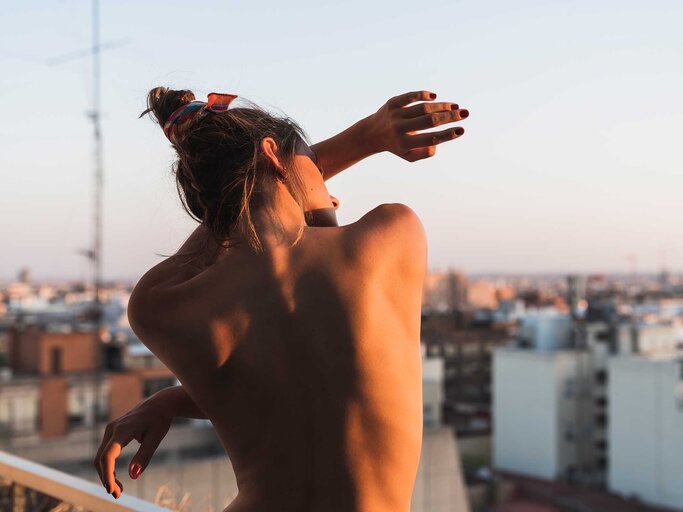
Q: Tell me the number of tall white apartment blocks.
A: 2